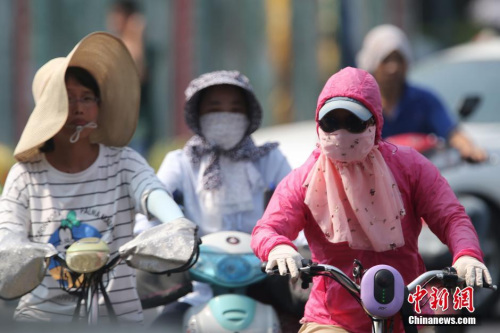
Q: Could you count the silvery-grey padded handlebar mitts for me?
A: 2